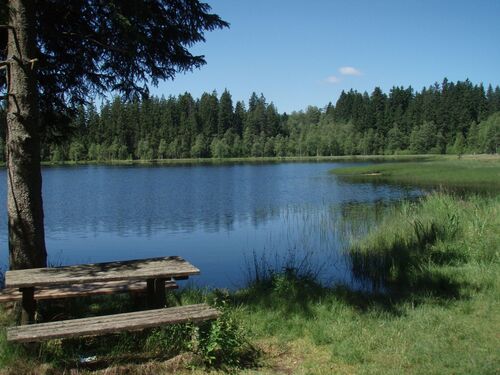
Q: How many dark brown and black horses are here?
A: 0